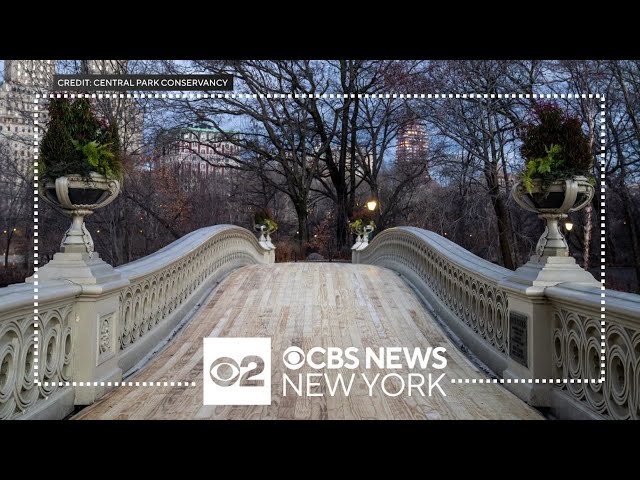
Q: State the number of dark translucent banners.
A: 1